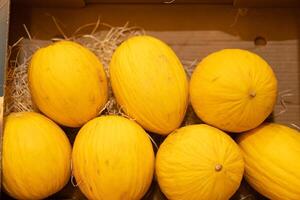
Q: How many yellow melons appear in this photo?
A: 7